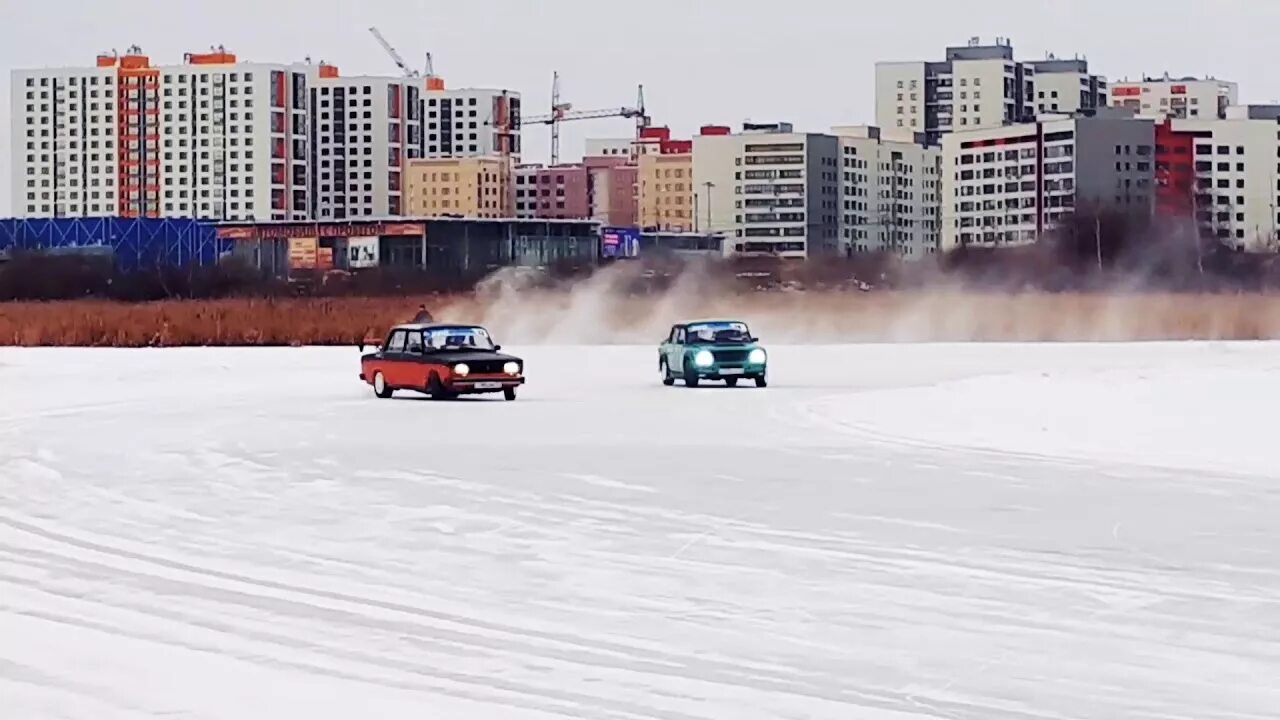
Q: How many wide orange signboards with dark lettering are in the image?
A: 1